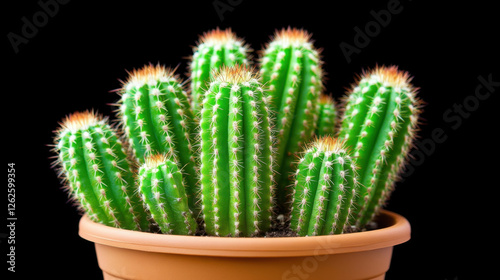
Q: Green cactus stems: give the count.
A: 9